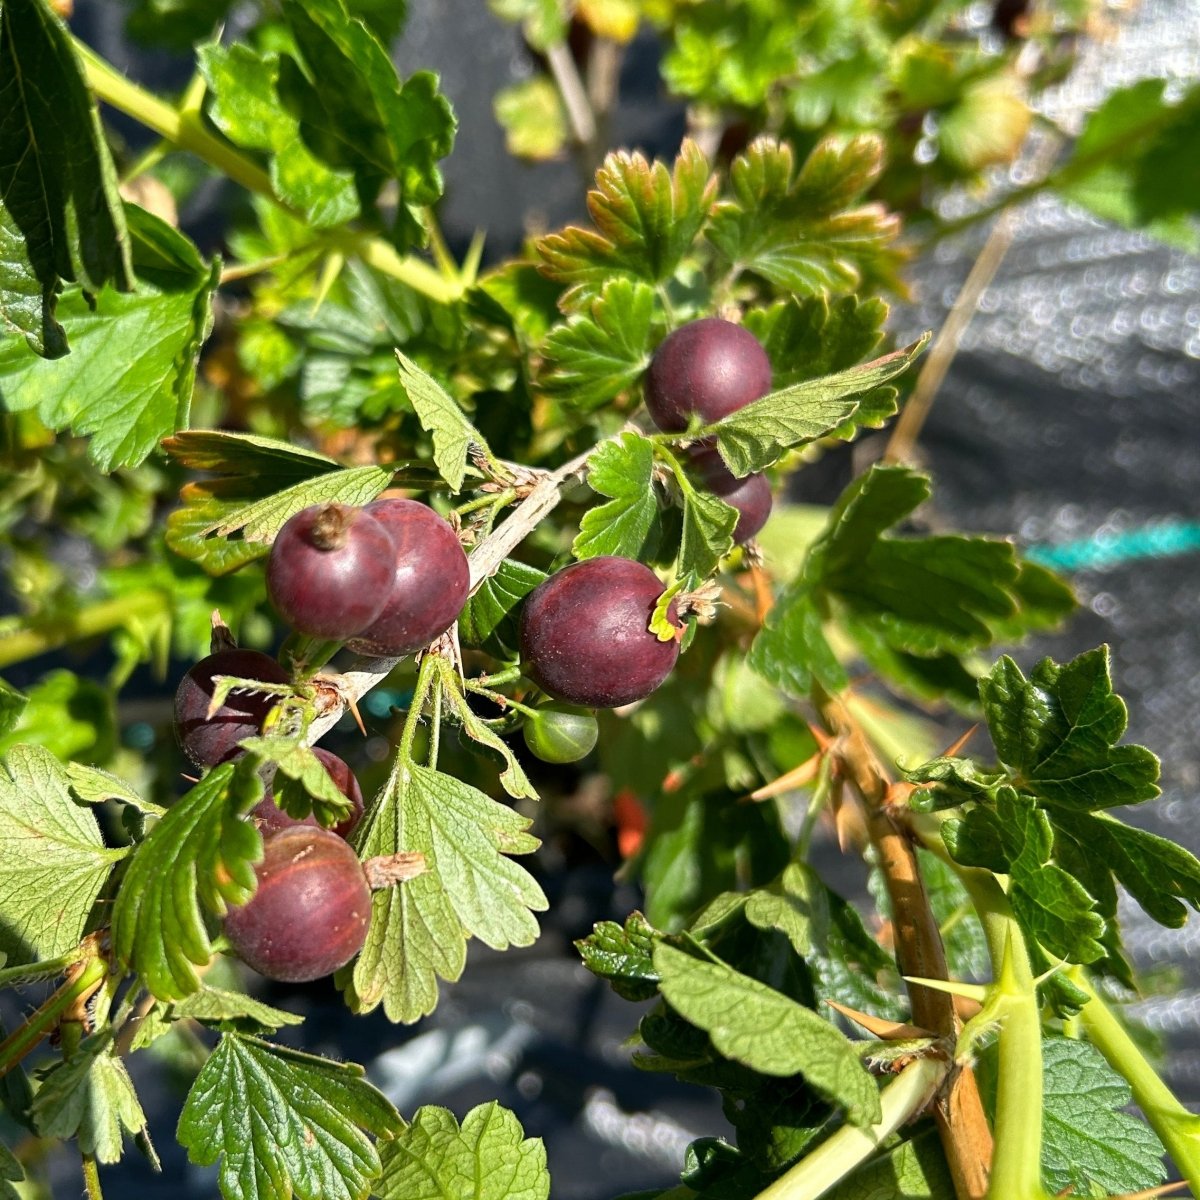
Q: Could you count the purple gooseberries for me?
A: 8